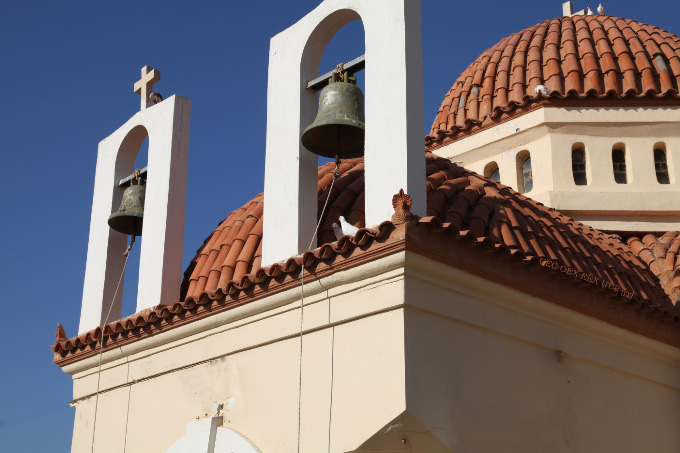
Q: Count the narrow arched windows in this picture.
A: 5